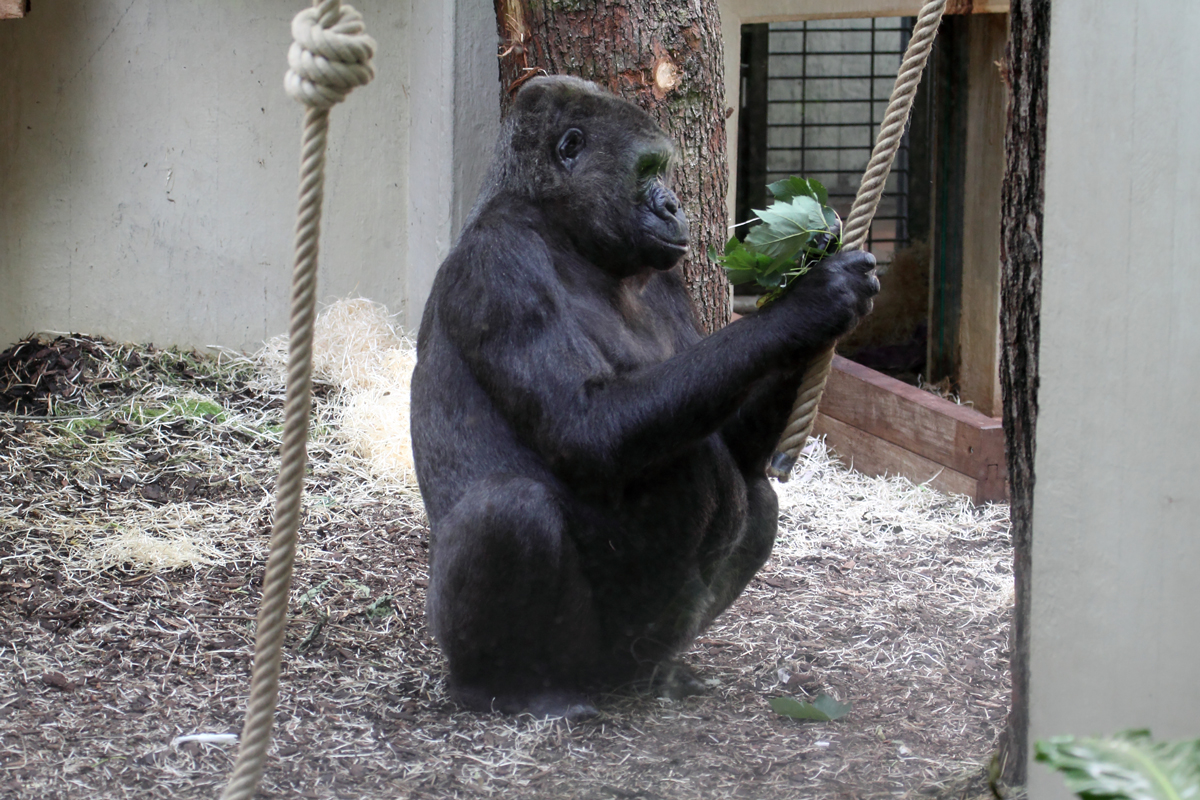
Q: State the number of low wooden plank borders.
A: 1